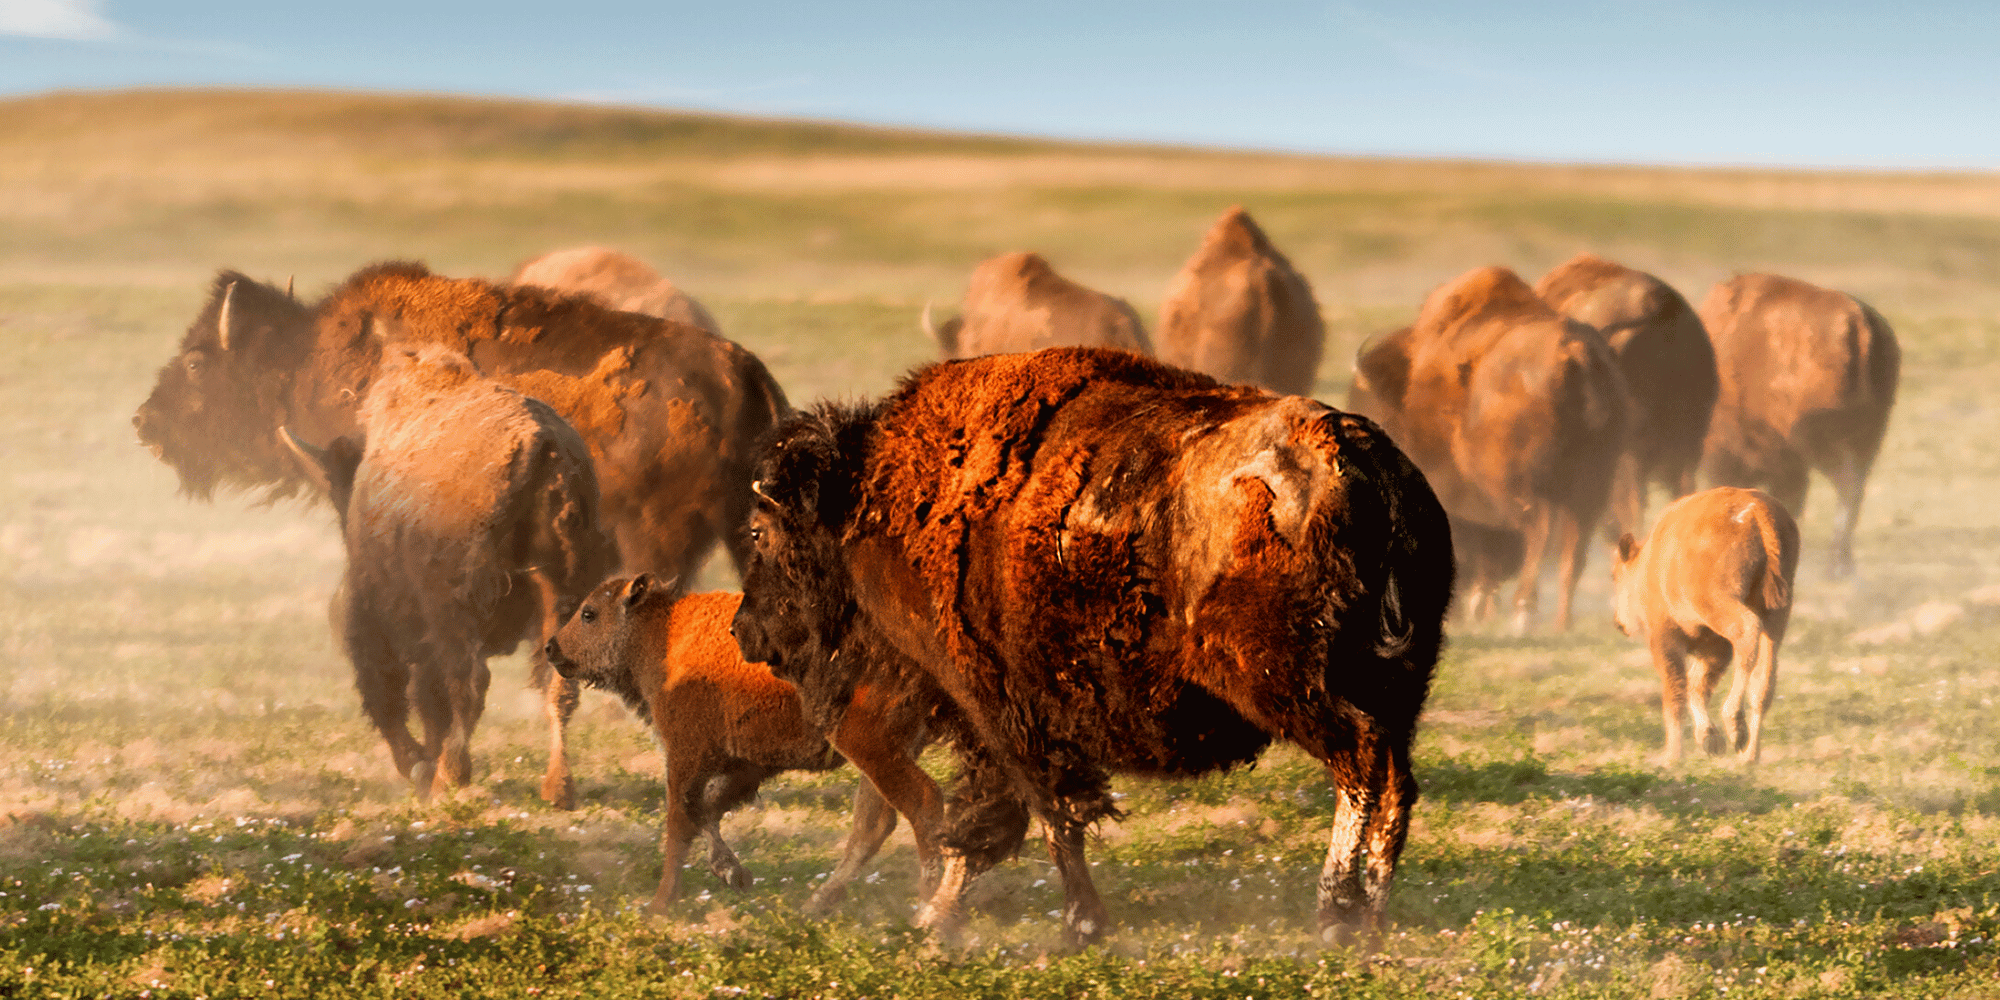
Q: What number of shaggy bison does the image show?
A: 11